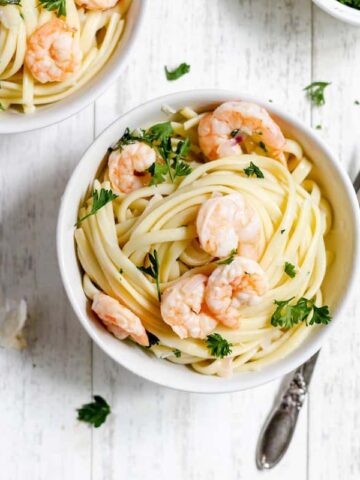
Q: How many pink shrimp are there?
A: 8